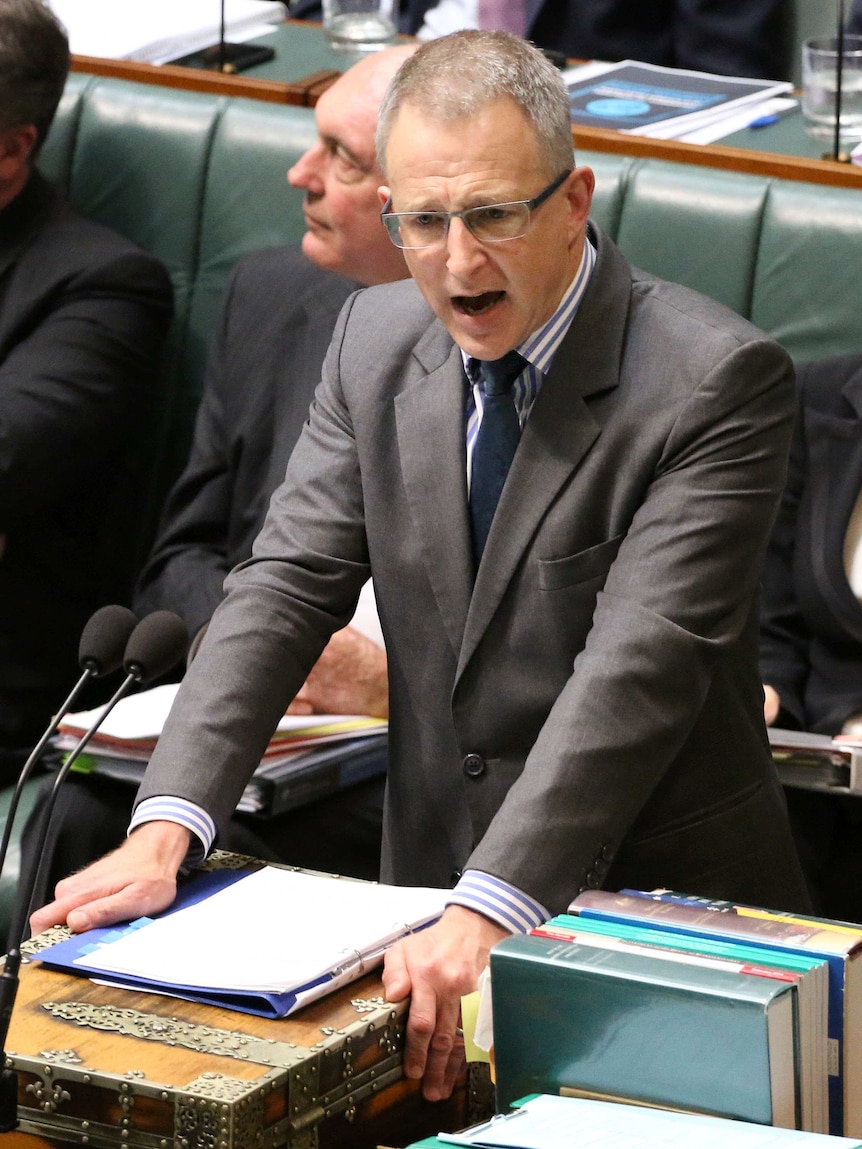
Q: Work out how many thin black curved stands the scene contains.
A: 2